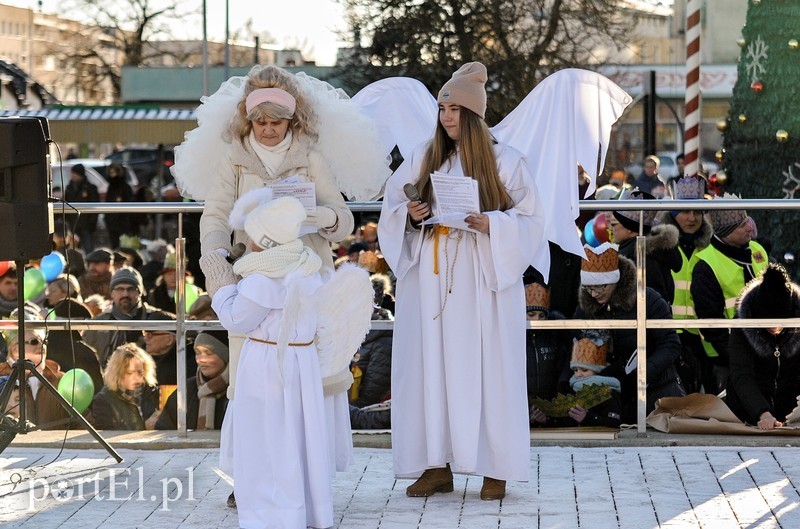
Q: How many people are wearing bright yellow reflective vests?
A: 2